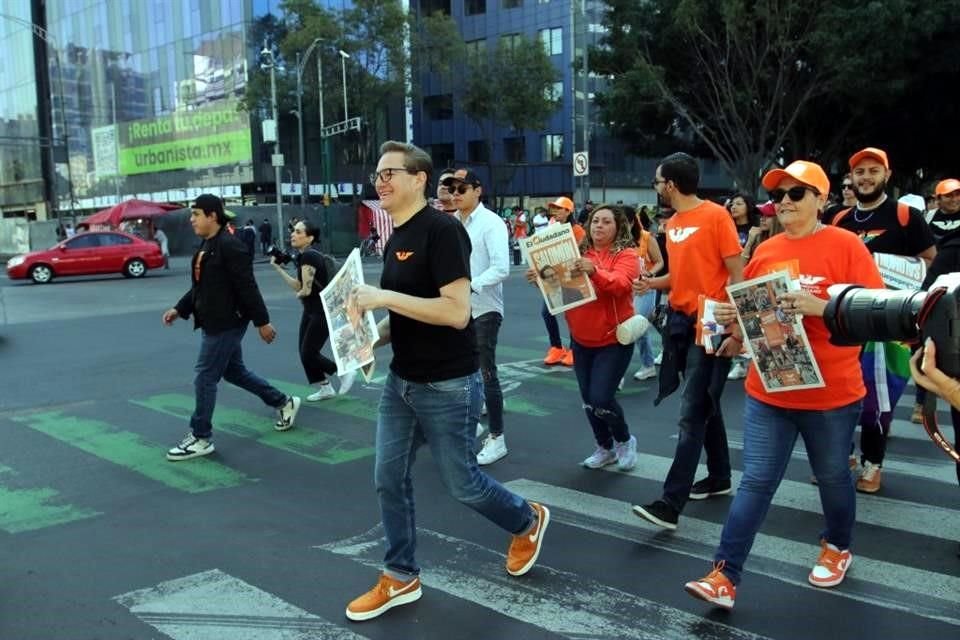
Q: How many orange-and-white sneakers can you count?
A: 4